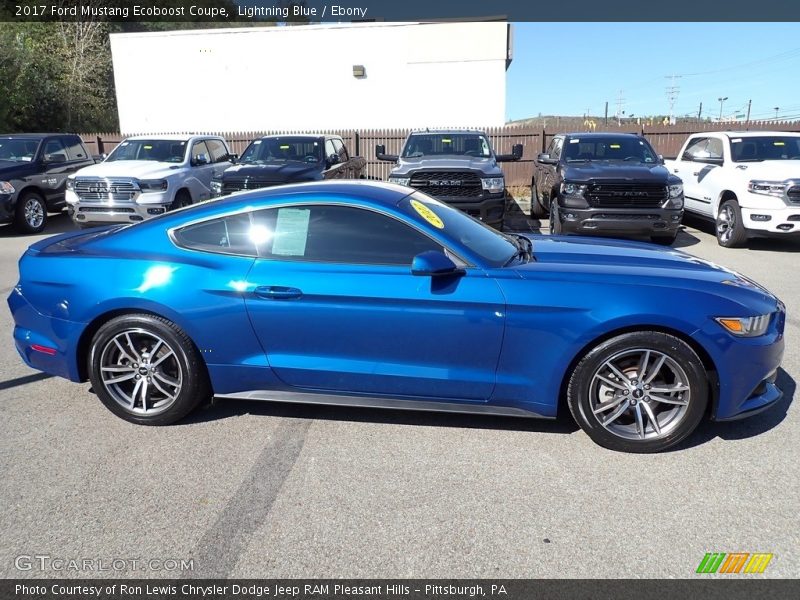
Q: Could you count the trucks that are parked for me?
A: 6